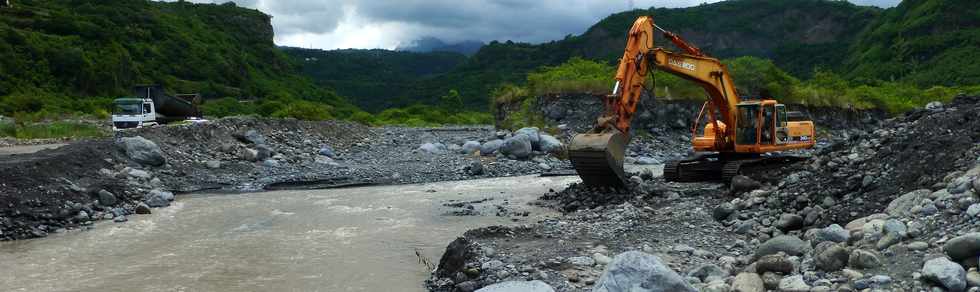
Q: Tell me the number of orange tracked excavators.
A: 1